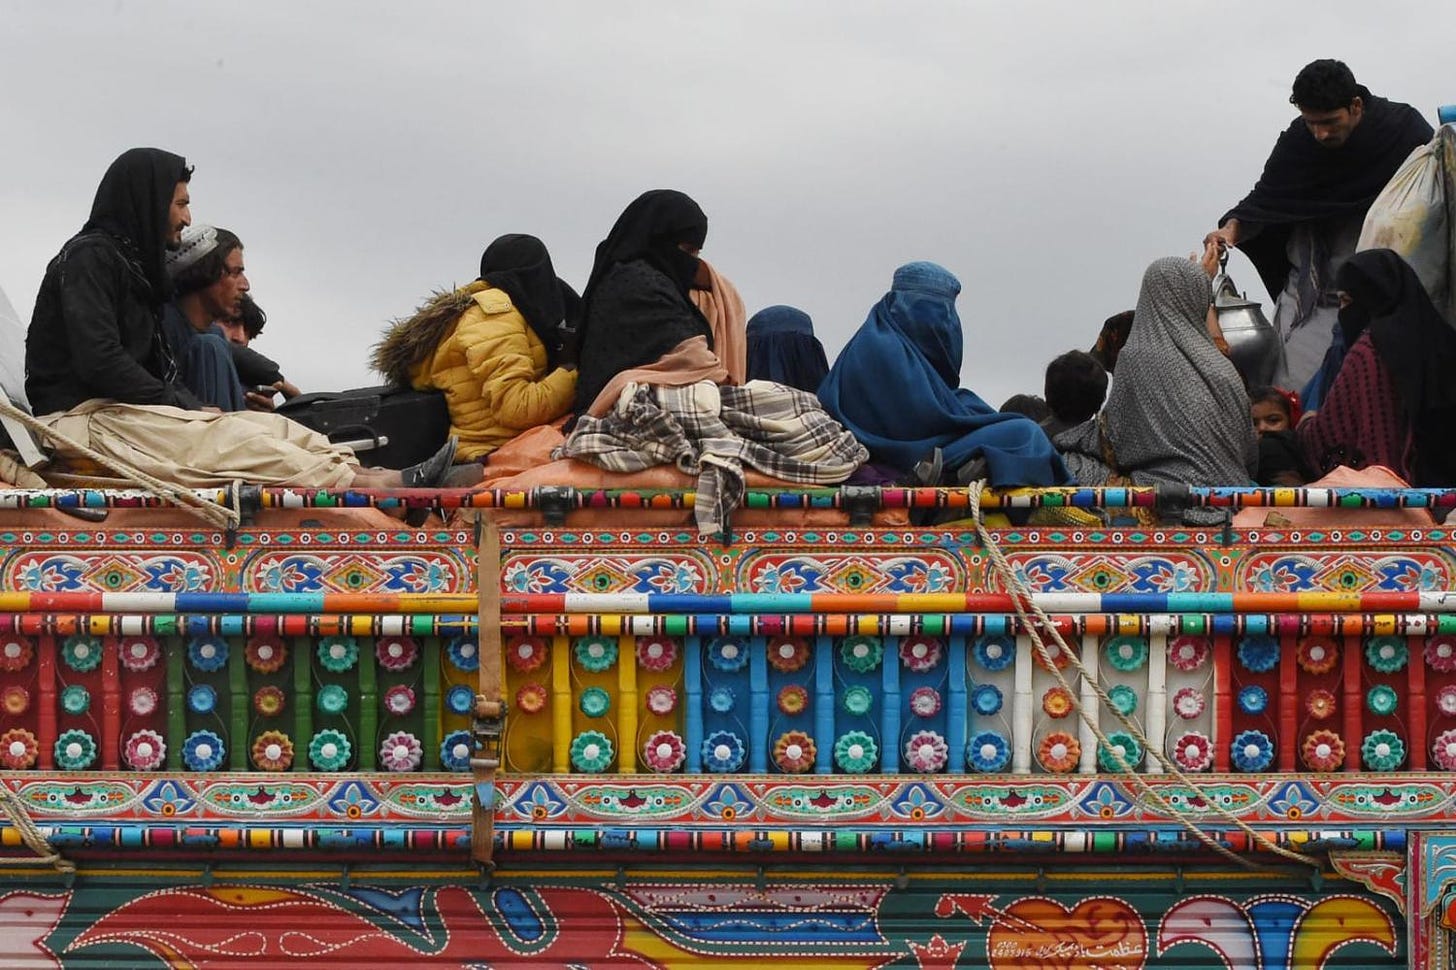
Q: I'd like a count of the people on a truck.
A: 14